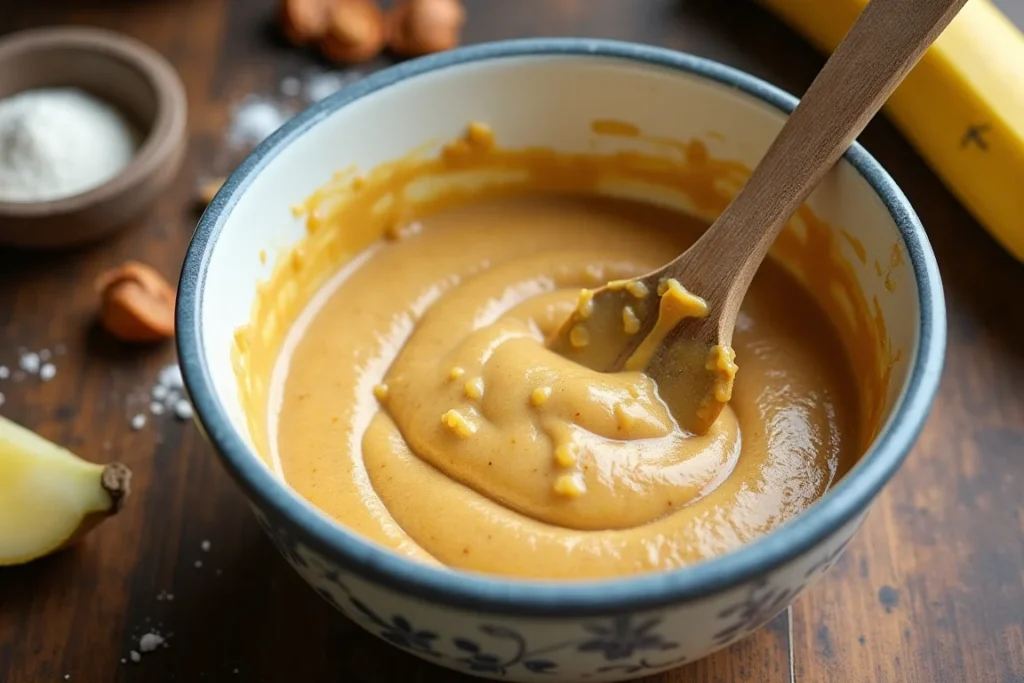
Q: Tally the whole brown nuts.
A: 4